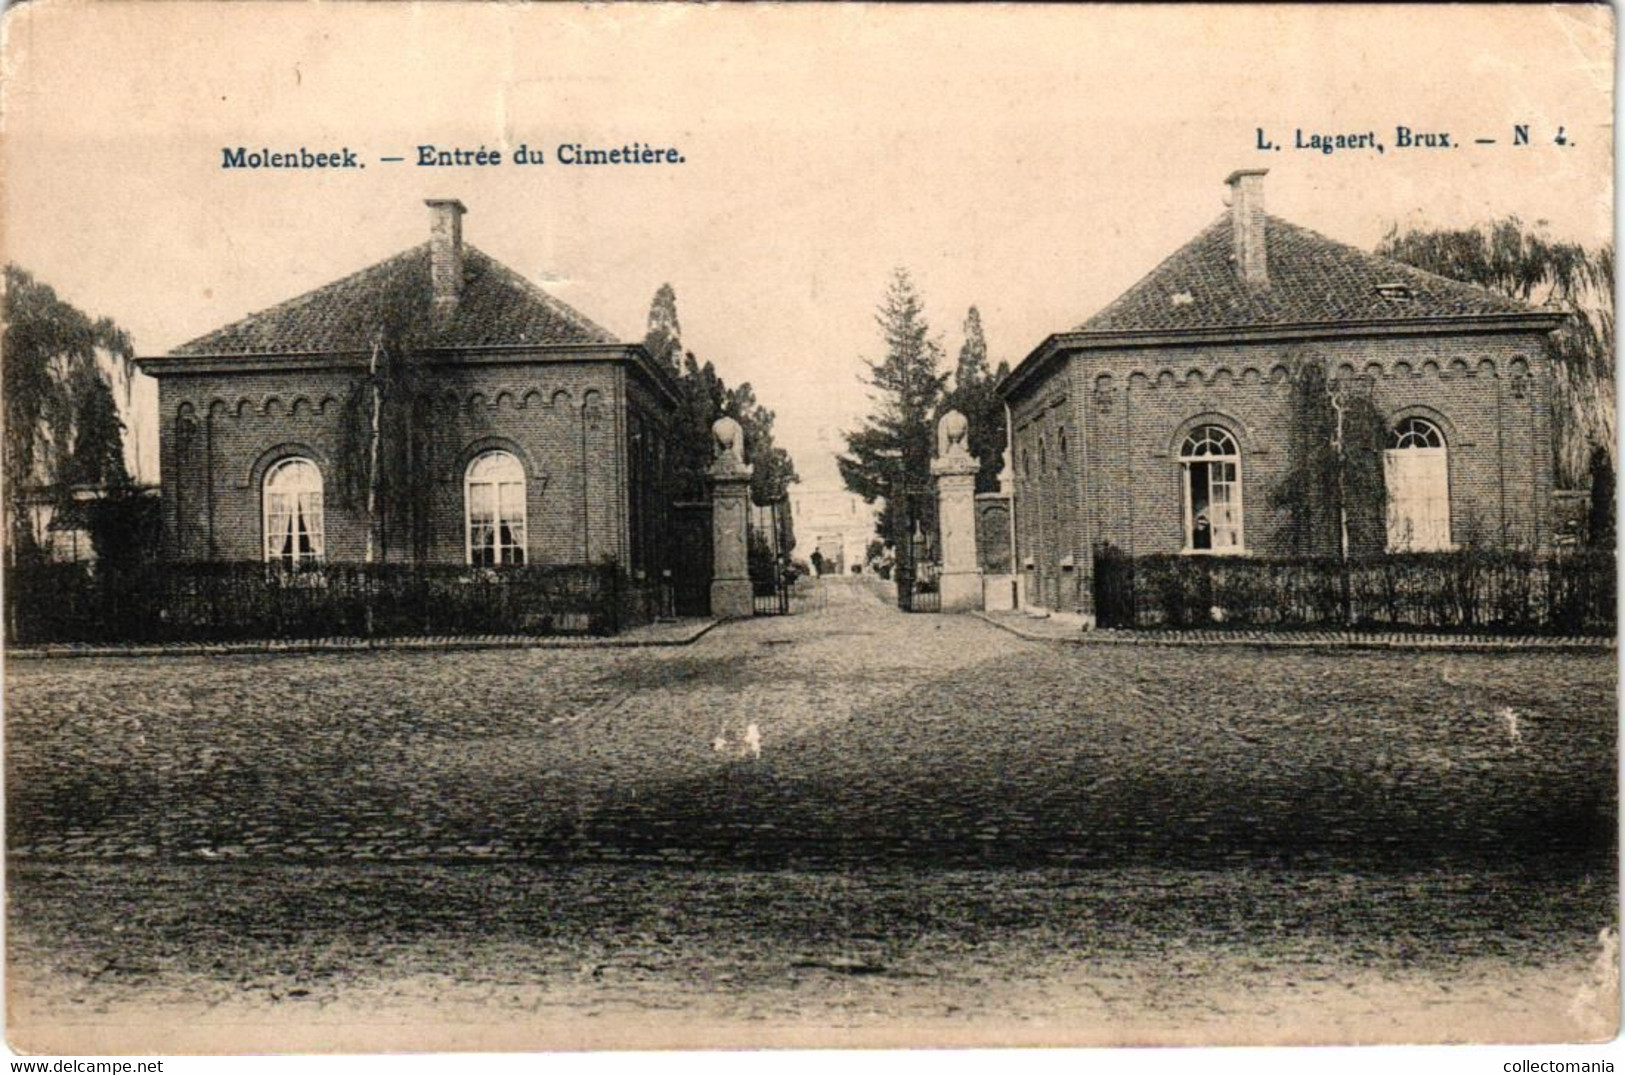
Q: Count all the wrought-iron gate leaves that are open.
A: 2